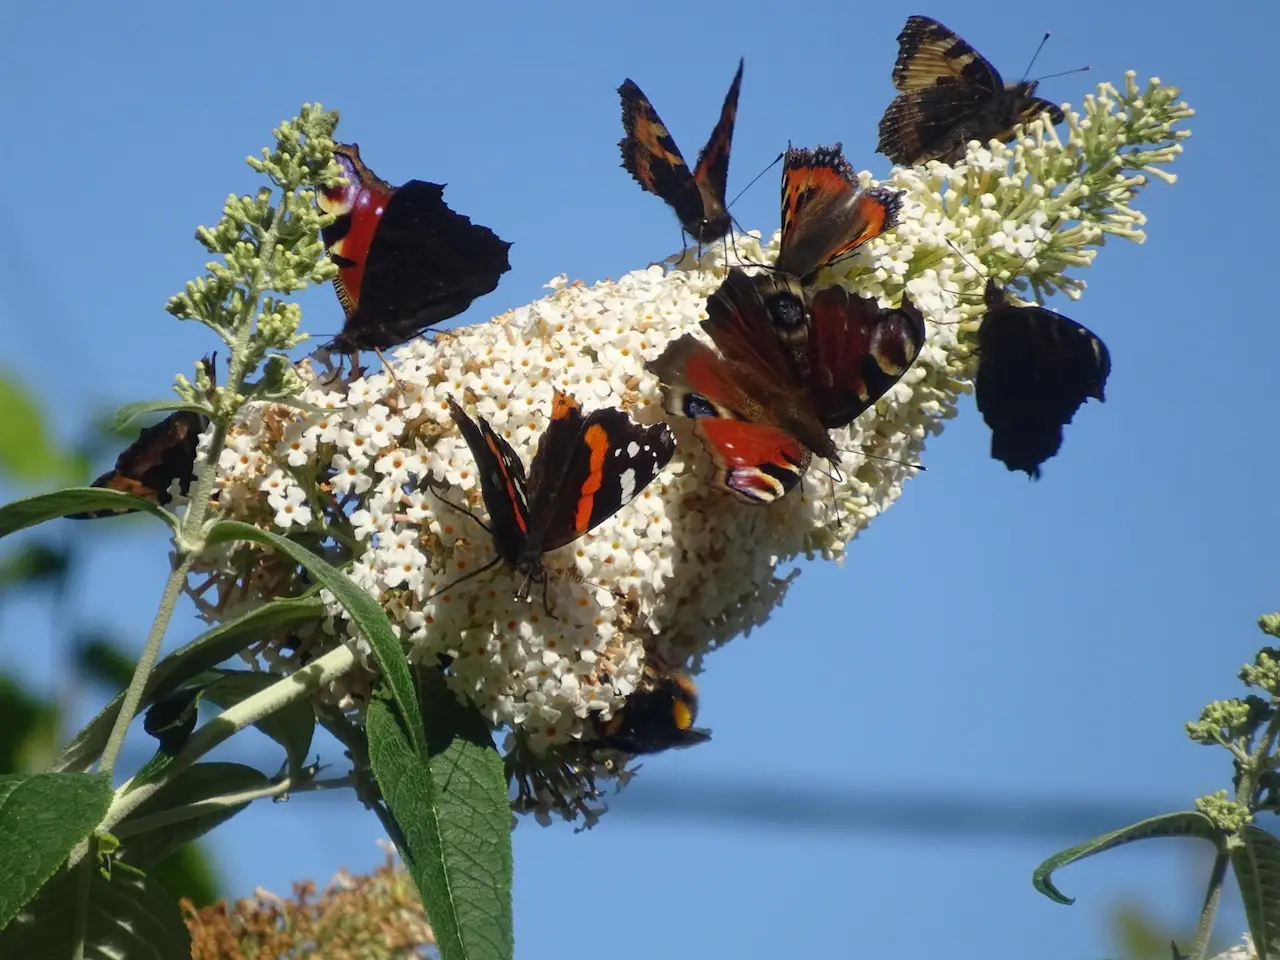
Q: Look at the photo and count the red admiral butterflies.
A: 1